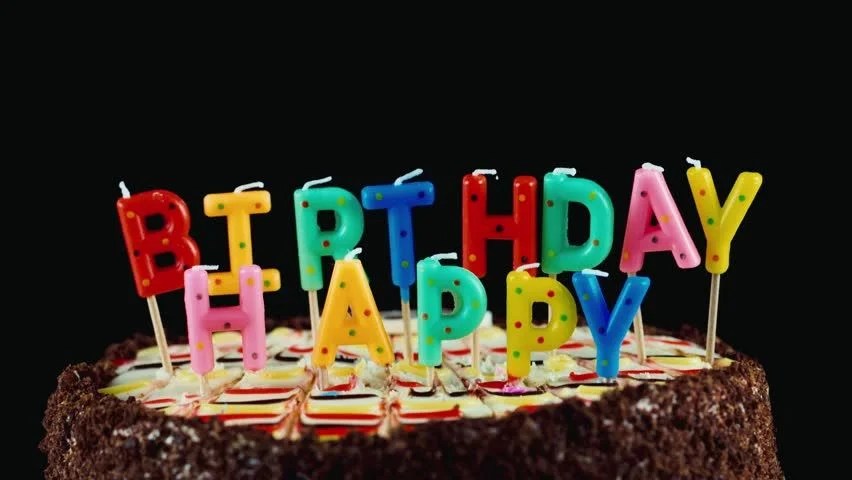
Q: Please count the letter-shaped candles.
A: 13